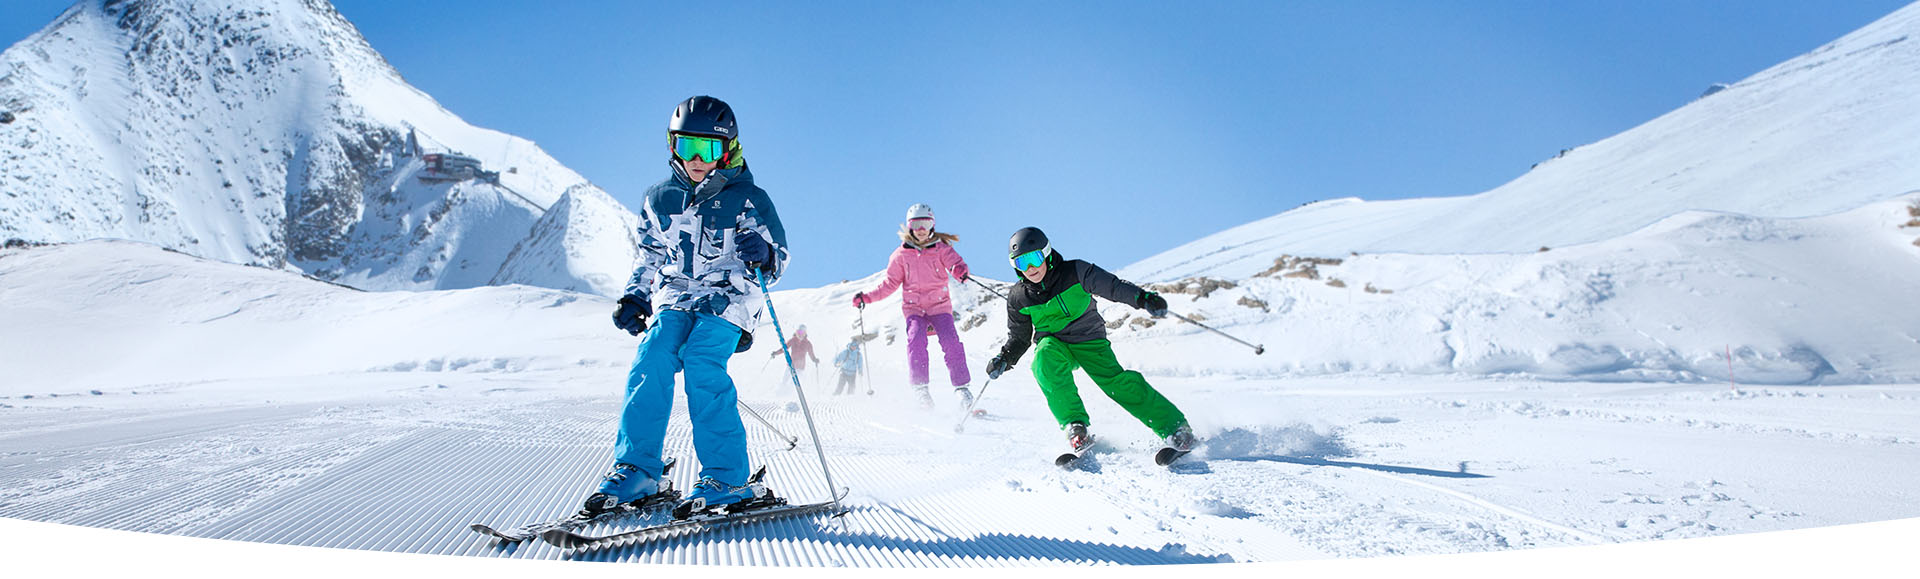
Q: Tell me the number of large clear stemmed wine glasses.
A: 0